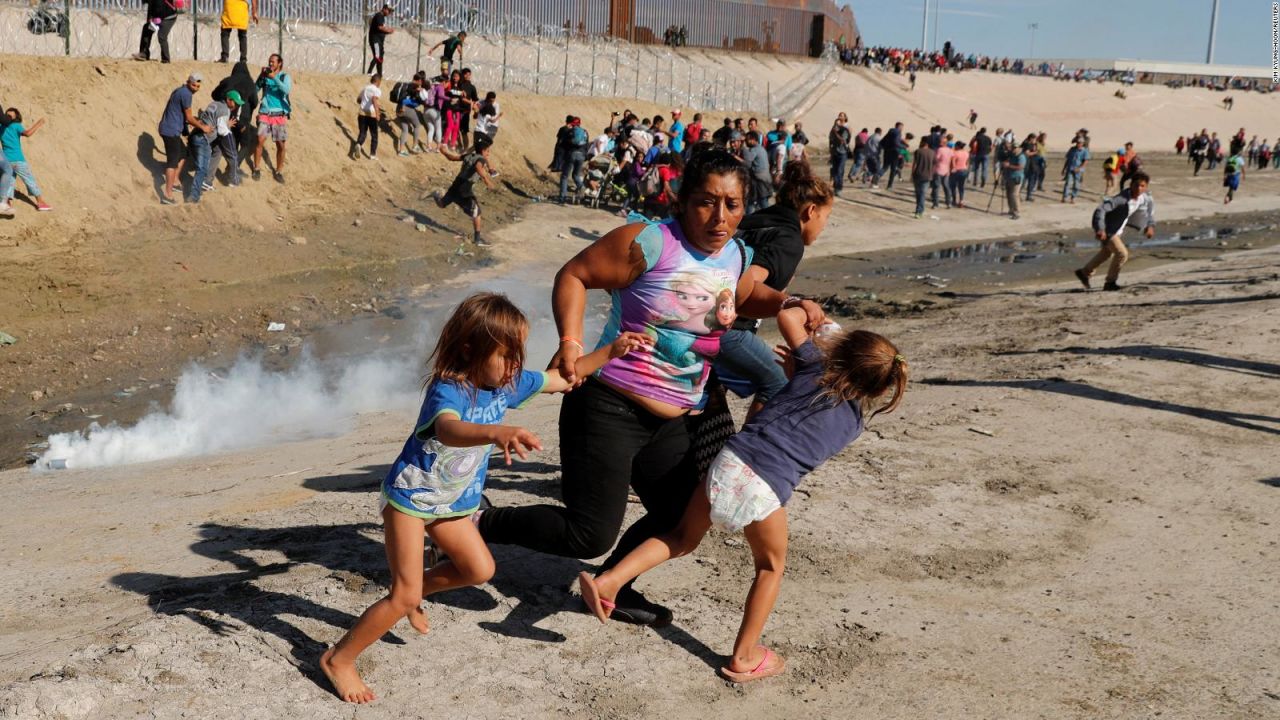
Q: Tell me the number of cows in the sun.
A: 0